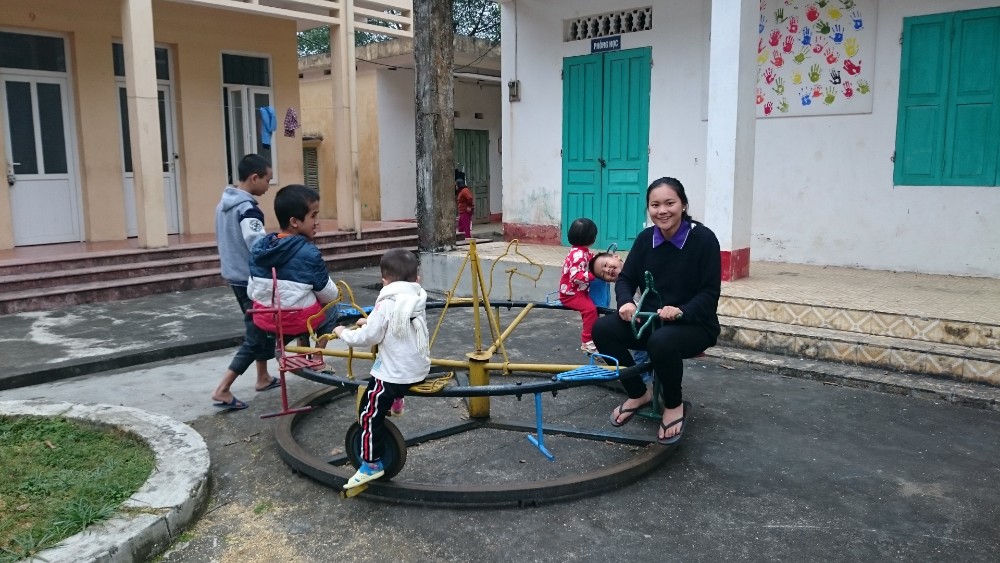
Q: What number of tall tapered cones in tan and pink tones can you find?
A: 0